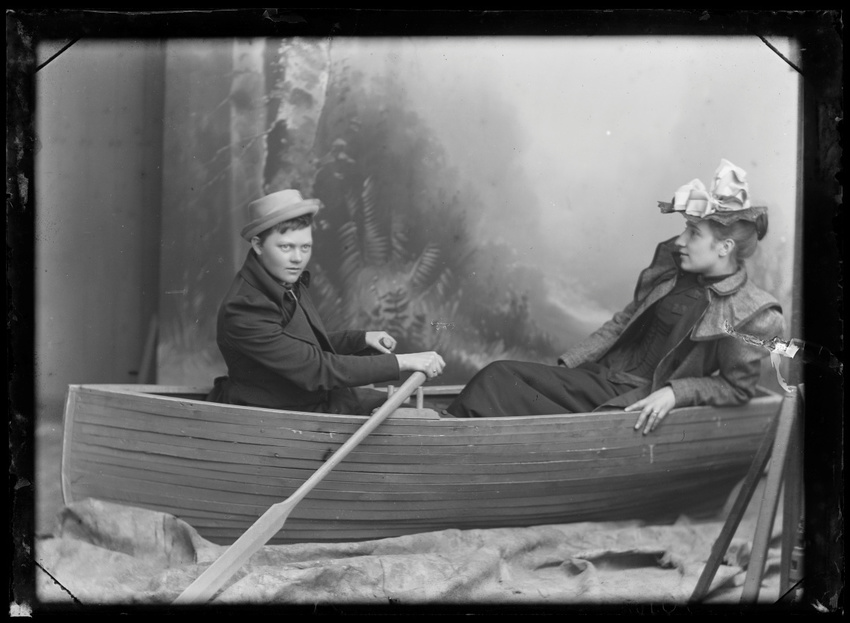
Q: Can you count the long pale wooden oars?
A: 1